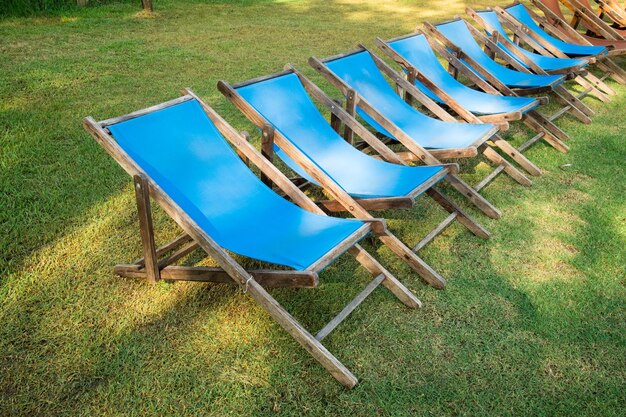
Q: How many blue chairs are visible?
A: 7